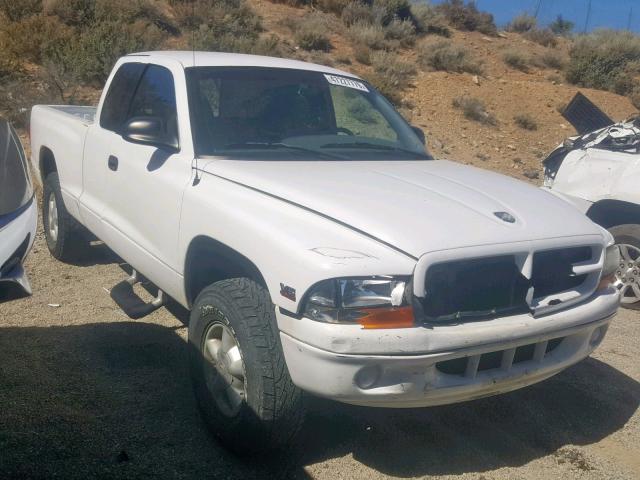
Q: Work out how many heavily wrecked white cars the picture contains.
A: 1